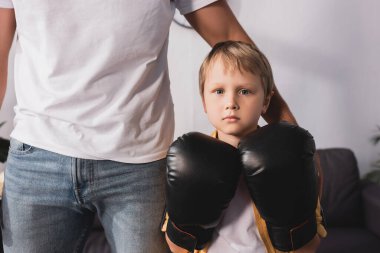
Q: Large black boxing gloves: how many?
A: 2